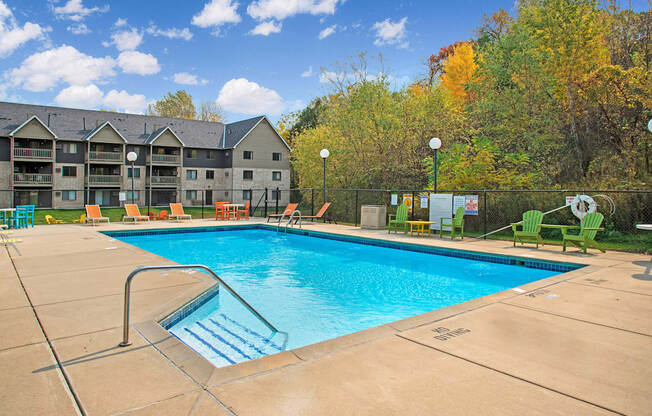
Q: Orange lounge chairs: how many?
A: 5